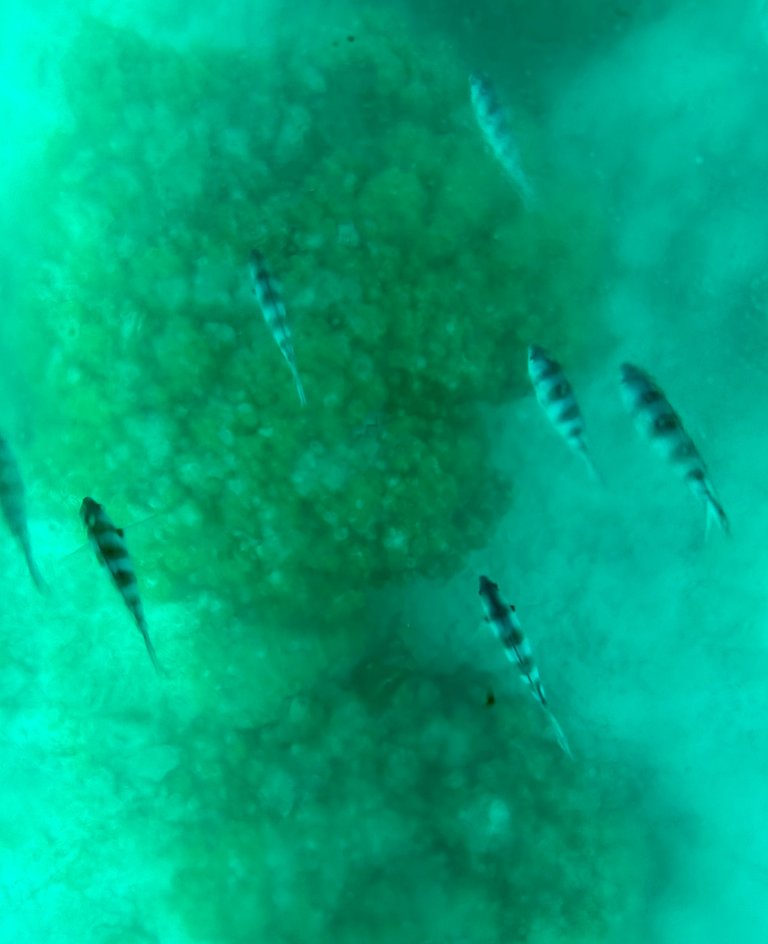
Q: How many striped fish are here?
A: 7